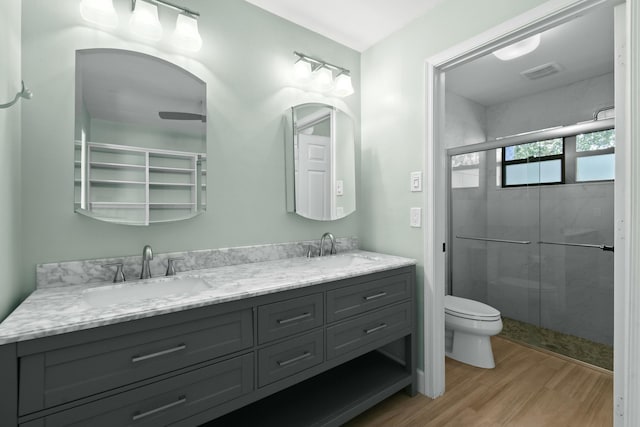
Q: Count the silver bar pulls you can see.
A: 6